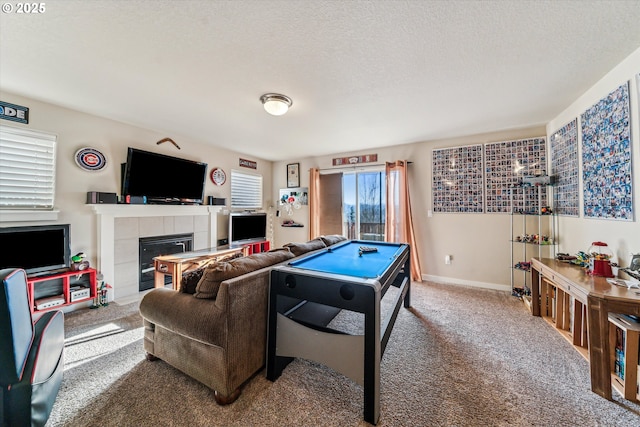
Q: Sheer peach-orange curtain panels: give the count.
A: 2